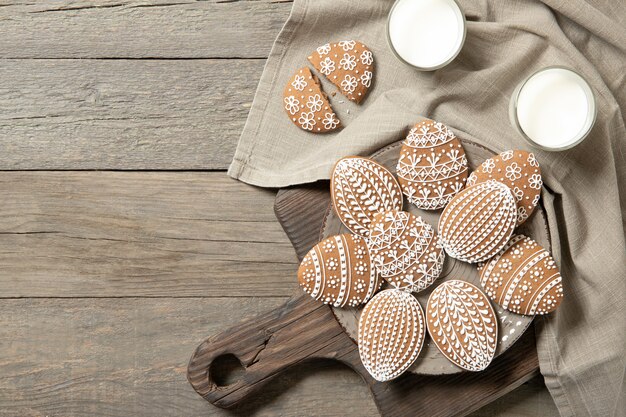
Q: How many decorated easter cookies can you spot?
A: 10